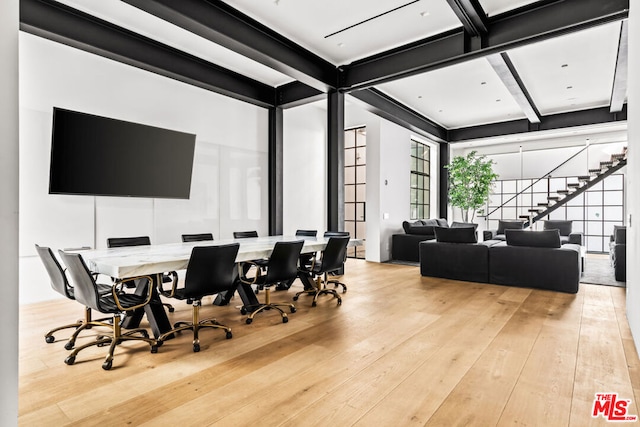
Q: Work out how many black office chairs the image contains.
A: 10